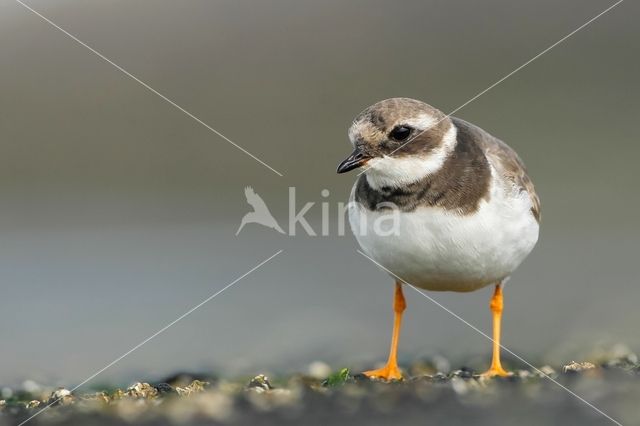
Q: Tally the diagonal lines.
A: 4